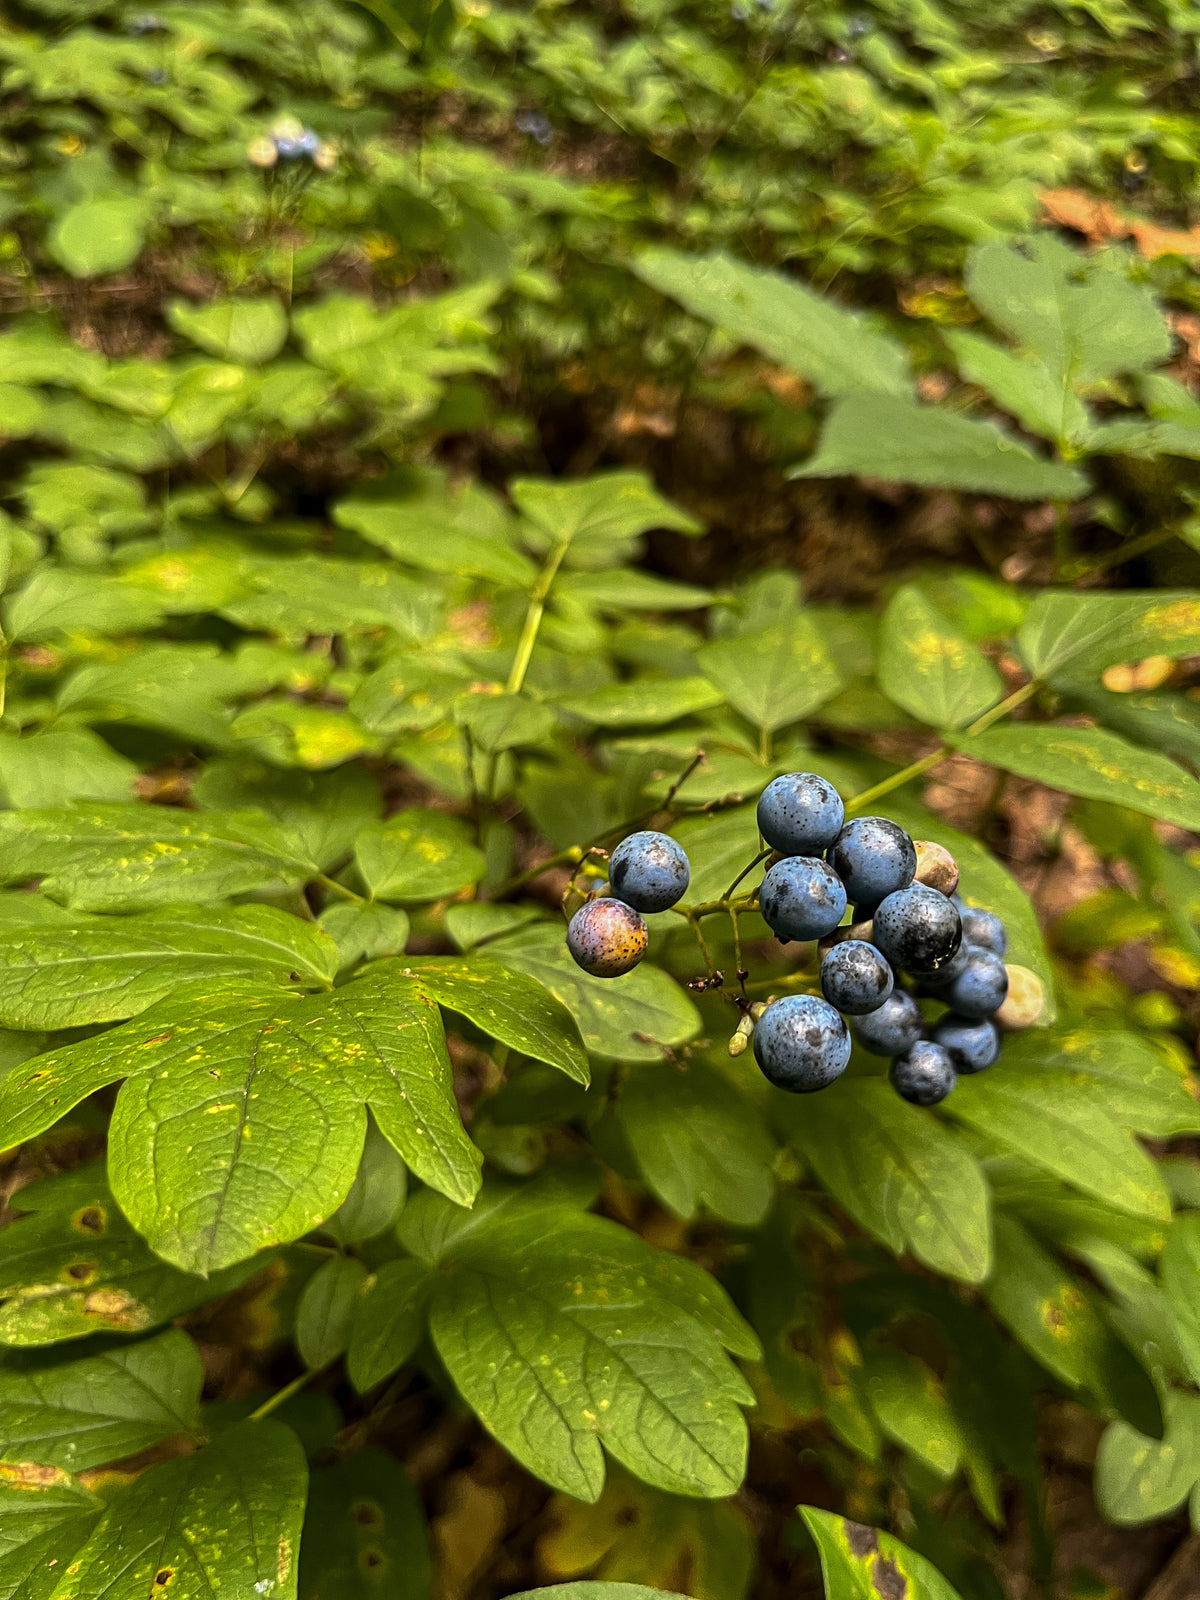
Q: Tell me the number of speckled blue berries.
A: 13